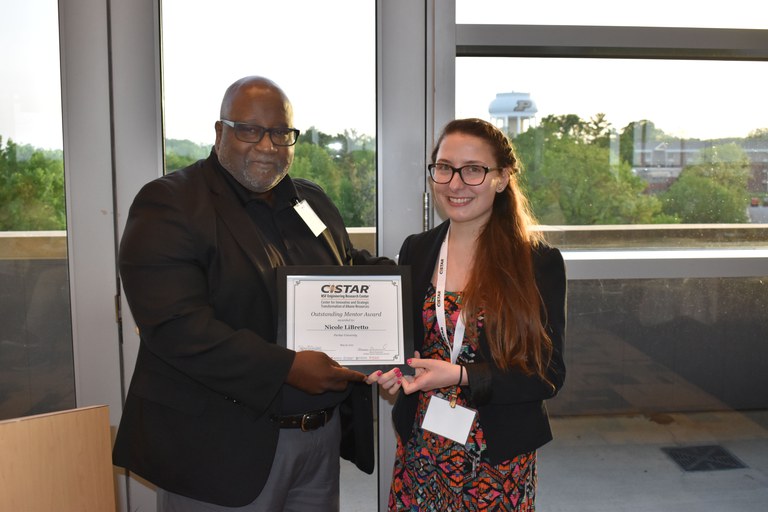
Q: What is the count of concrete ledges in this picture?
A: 1